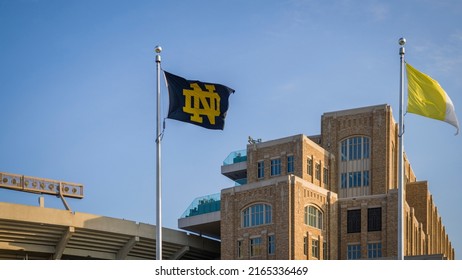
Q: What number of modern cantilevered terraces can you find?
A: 2